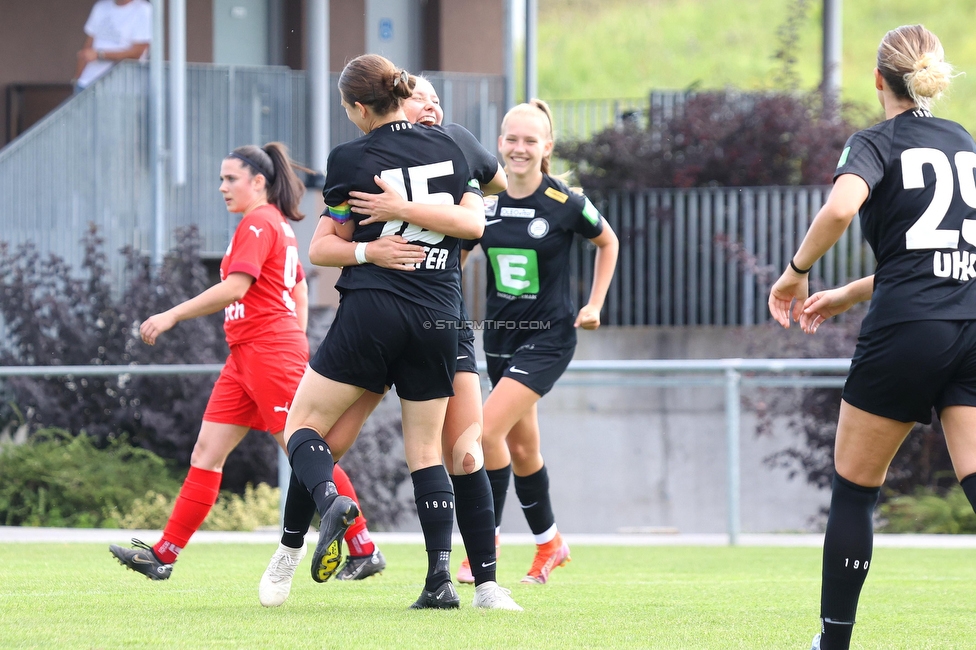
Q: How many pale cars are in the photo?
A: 0